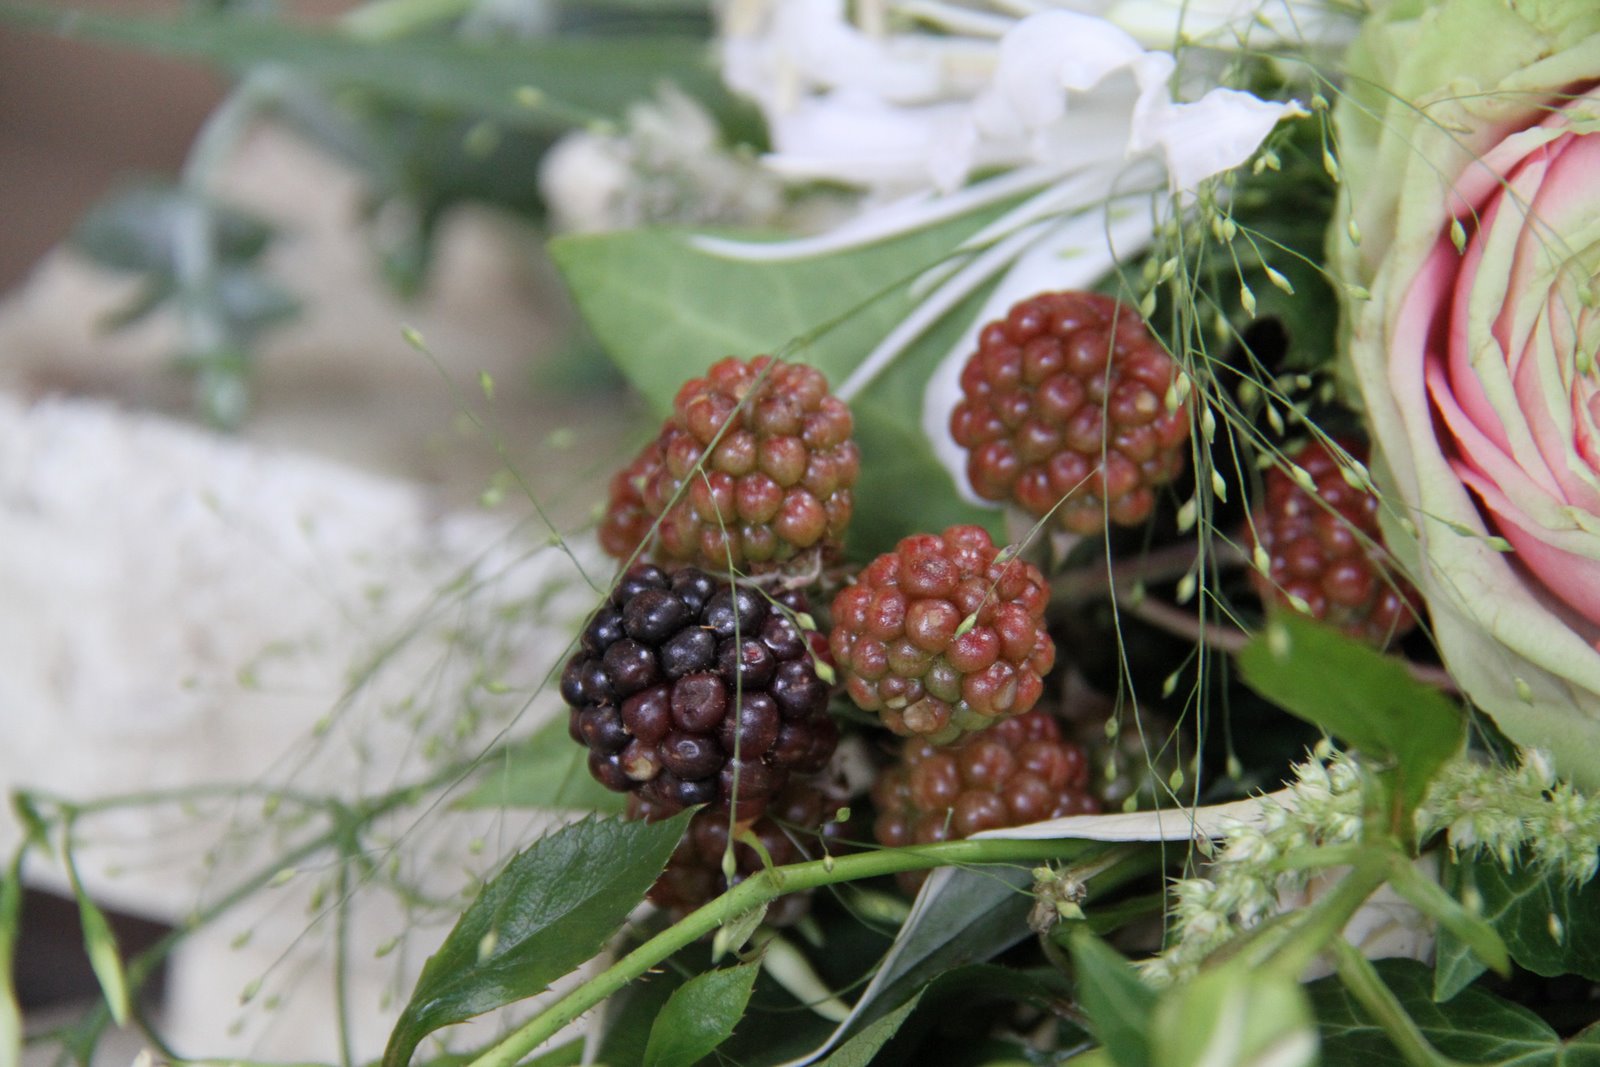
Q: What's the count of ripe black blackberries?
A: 1